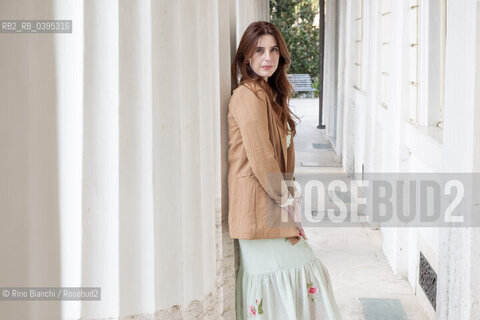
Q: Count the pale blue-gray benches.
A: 1